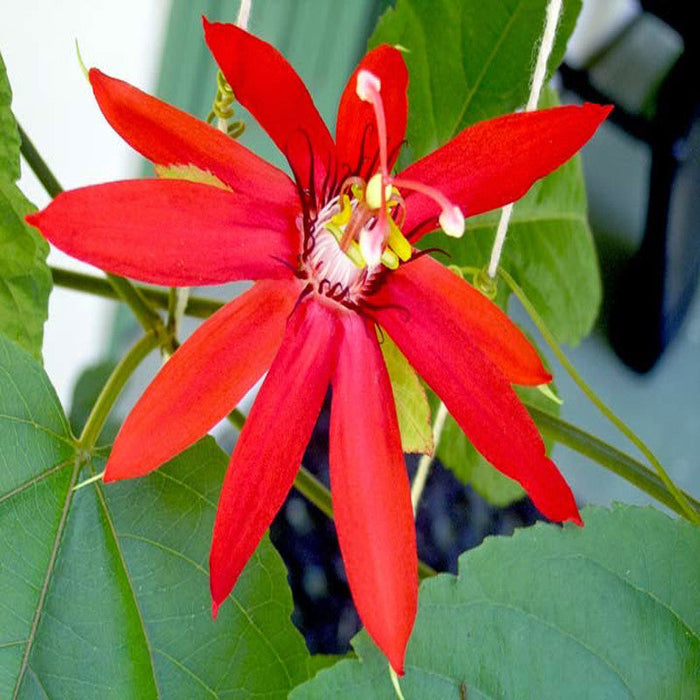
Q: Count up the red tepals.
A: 10